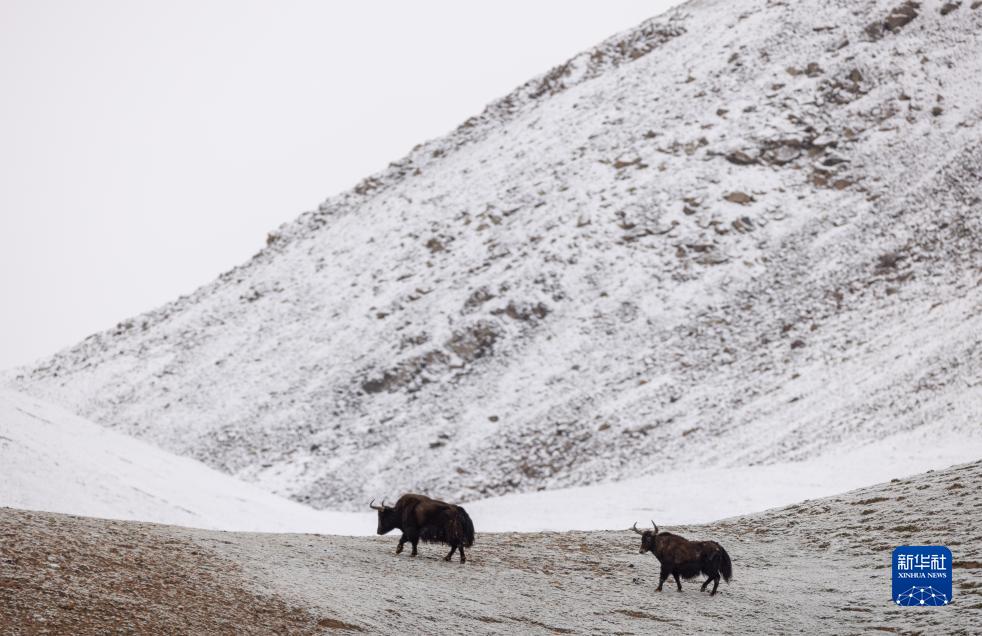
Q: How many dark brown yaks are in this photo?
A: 2